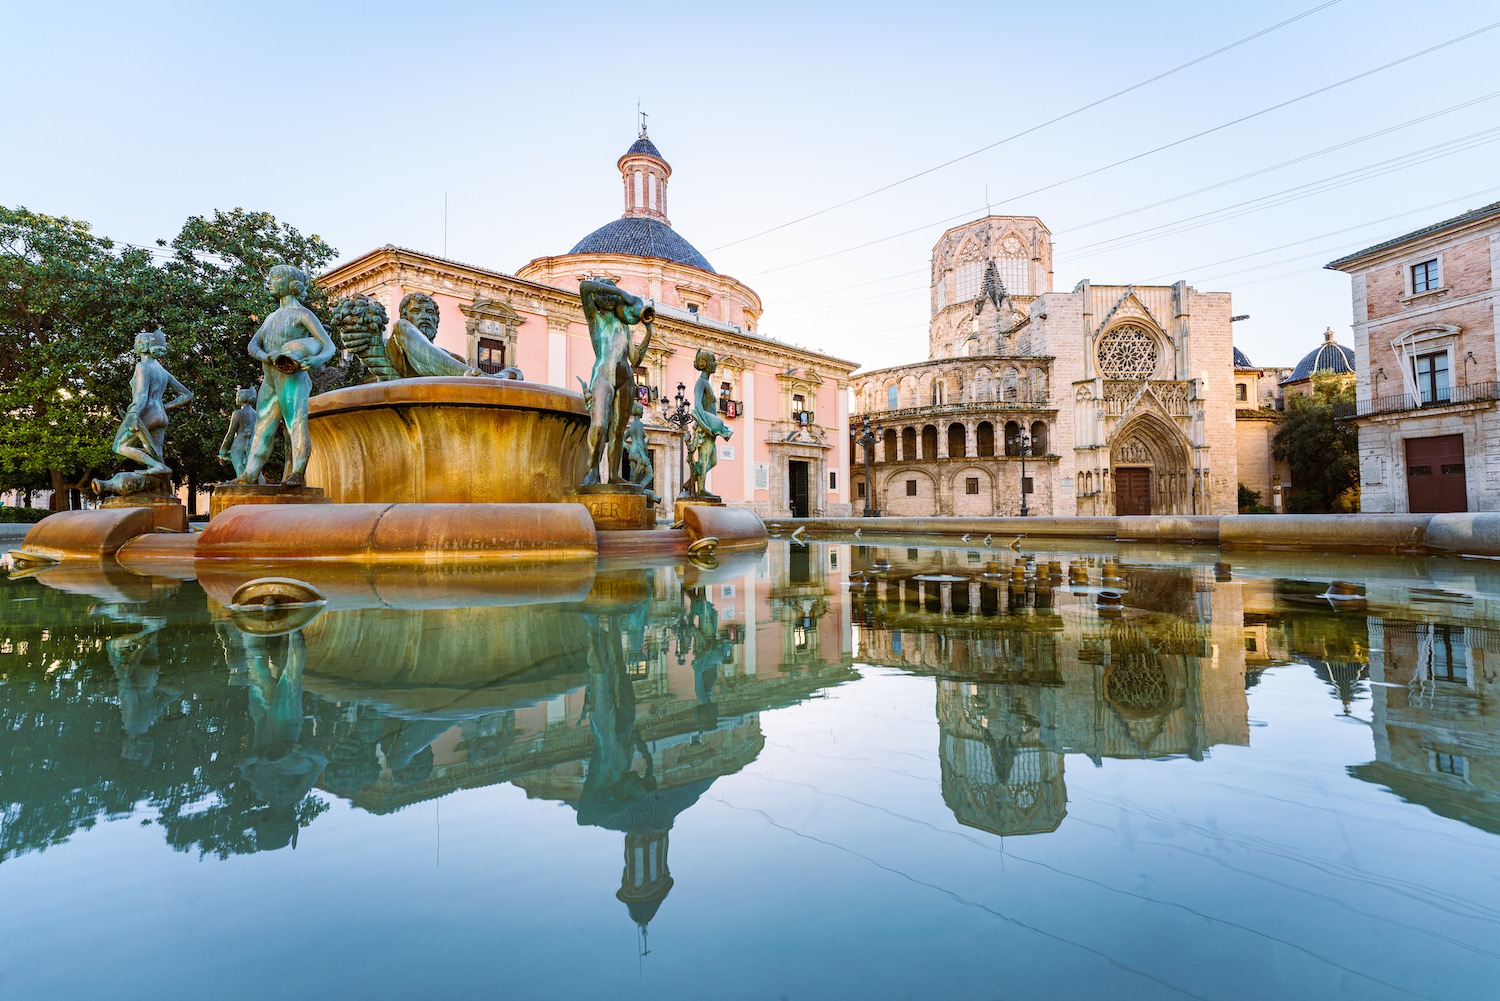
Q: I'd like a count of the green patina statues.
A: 7